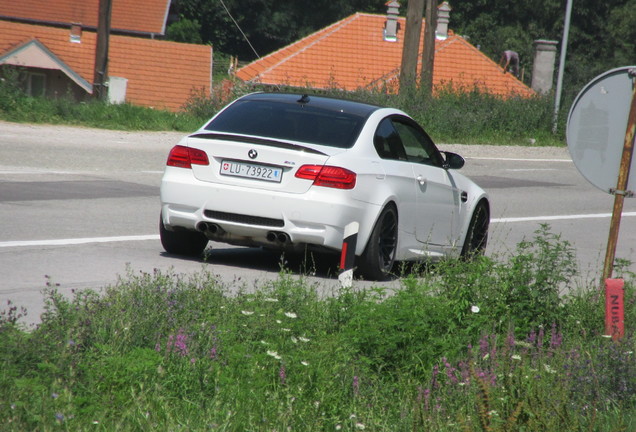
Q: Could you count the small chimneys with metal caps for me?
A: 2